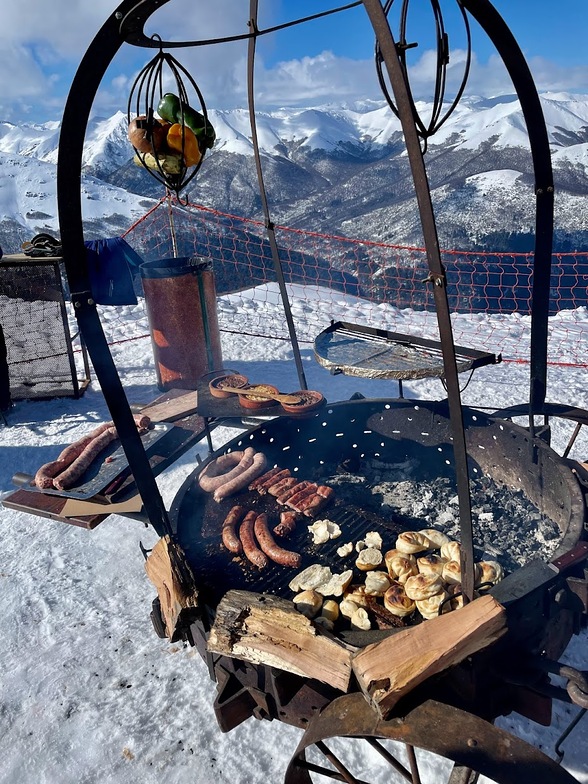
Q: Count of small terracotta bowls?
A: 3